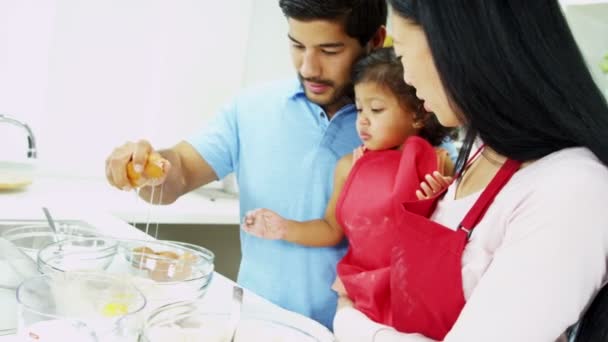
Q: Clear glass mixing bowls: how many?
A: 5